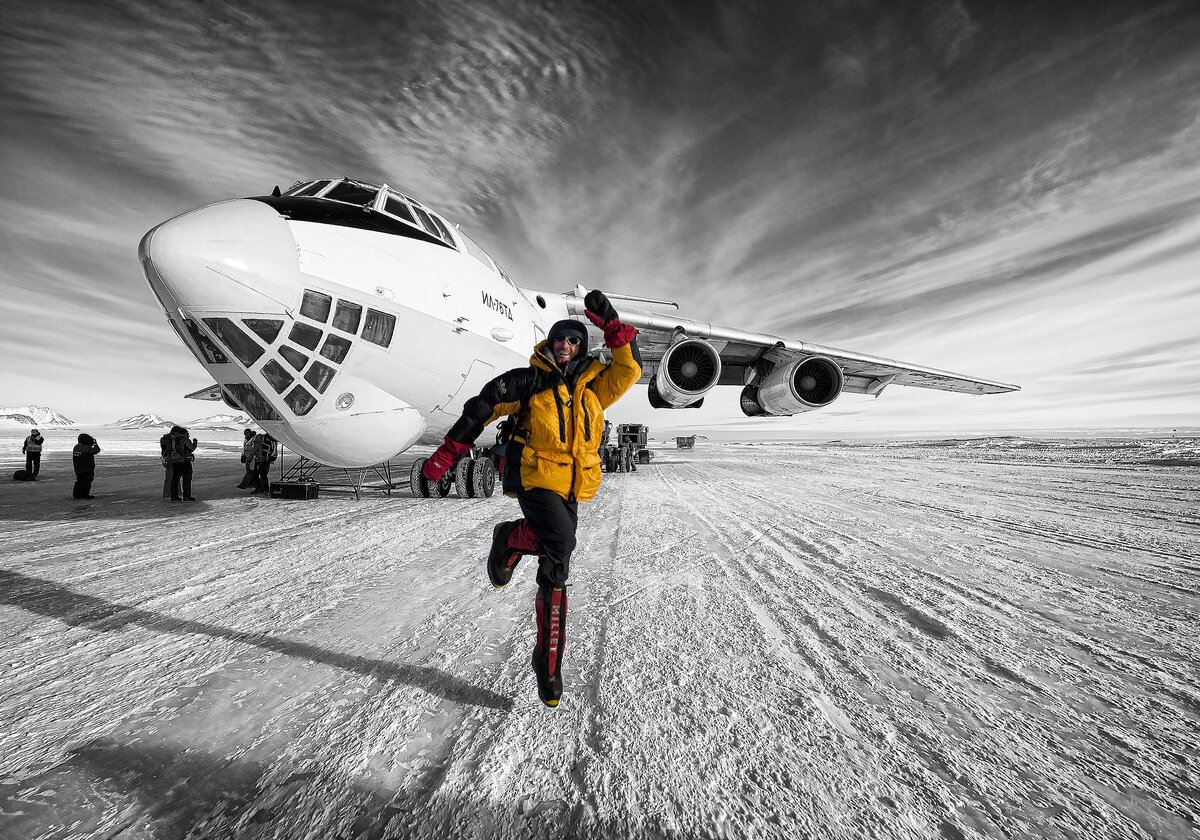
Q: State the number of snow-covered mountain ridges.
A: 3